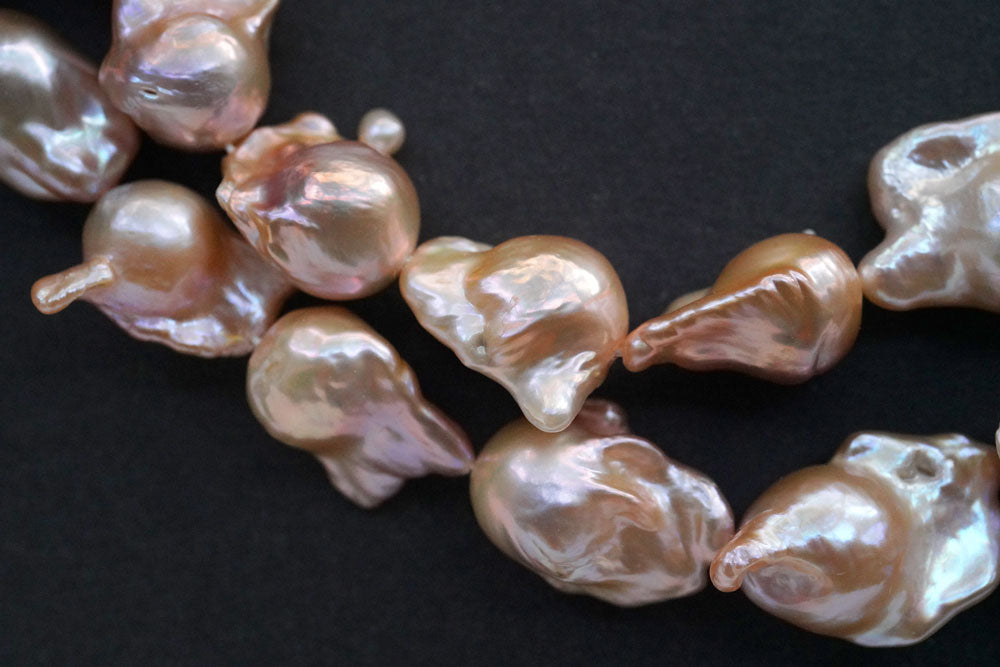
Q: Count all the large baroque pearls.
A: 10